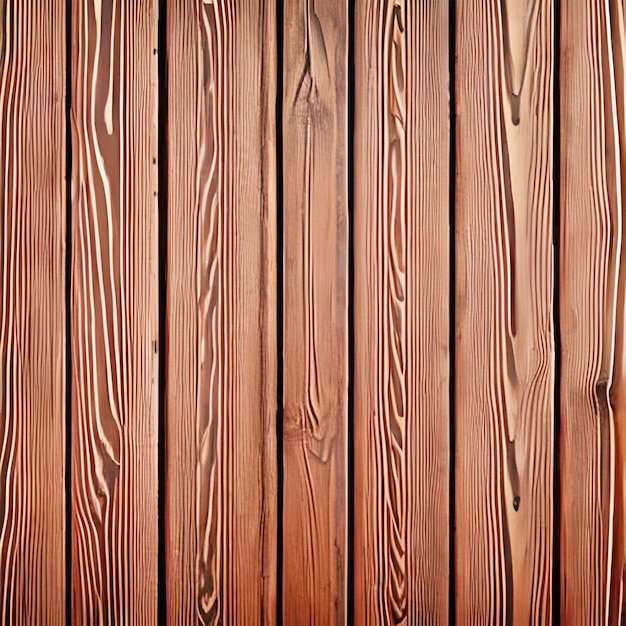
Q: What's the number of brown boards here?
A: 7